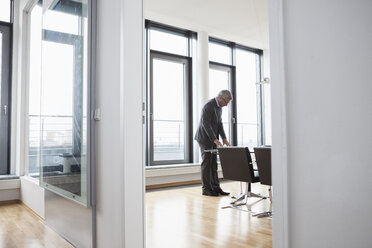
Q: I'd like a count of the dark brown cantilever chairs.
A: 2